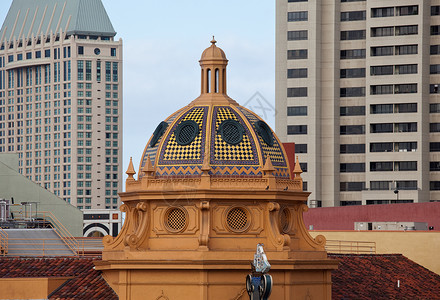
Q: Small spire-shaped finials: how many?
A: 5